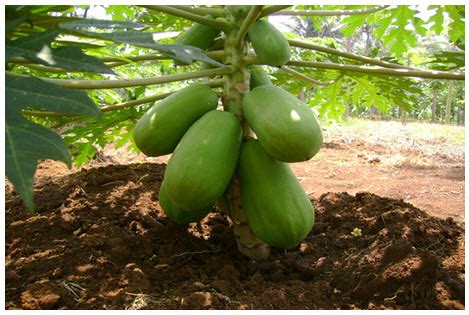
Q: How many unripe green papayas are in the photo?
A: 8